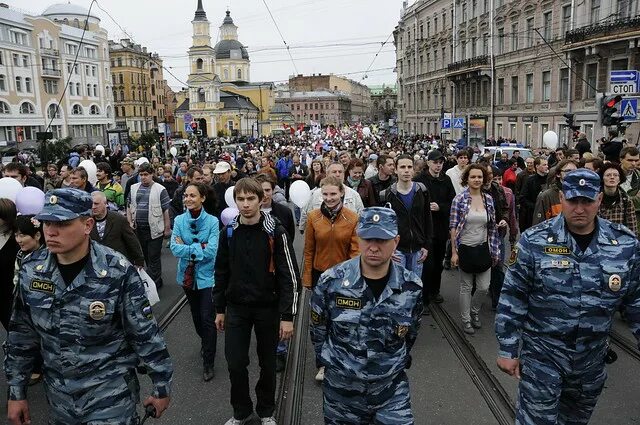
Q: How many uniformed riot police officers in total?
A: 3